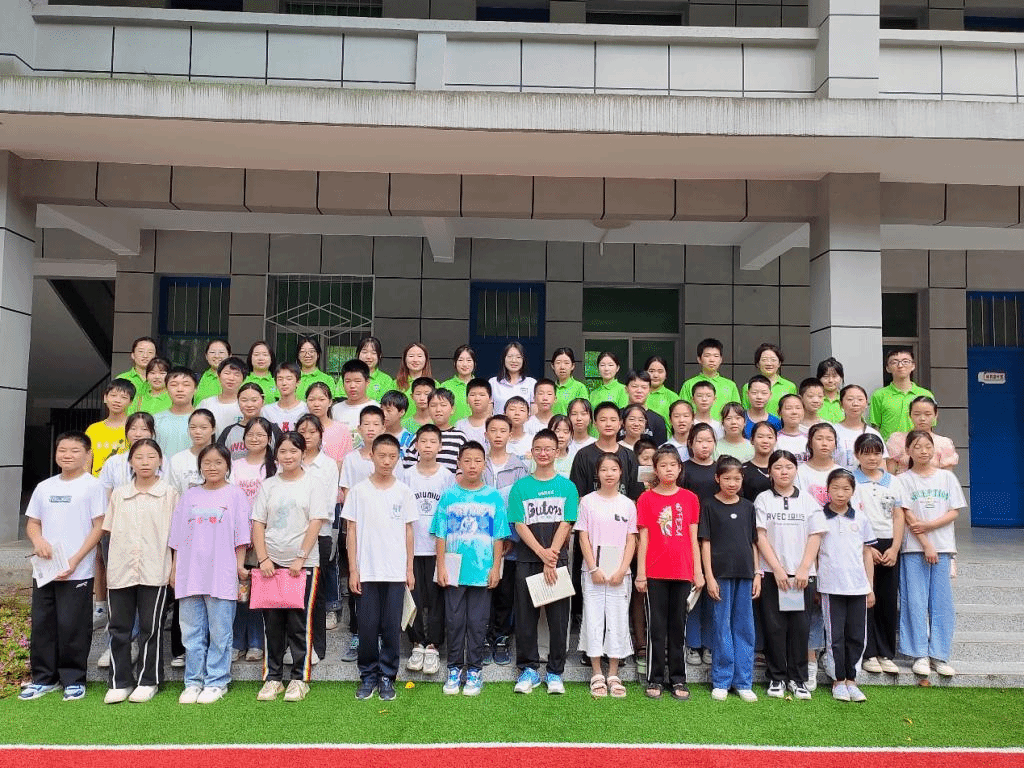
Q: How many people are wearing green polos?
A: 15